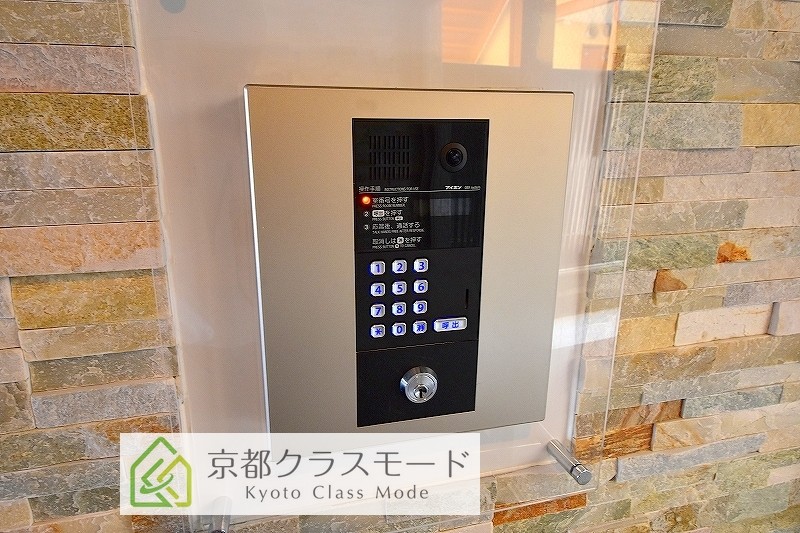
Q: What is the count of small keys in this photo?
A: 12